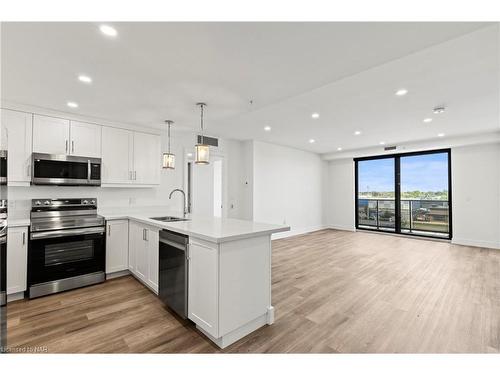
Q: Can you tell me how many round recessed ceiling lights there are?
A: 12